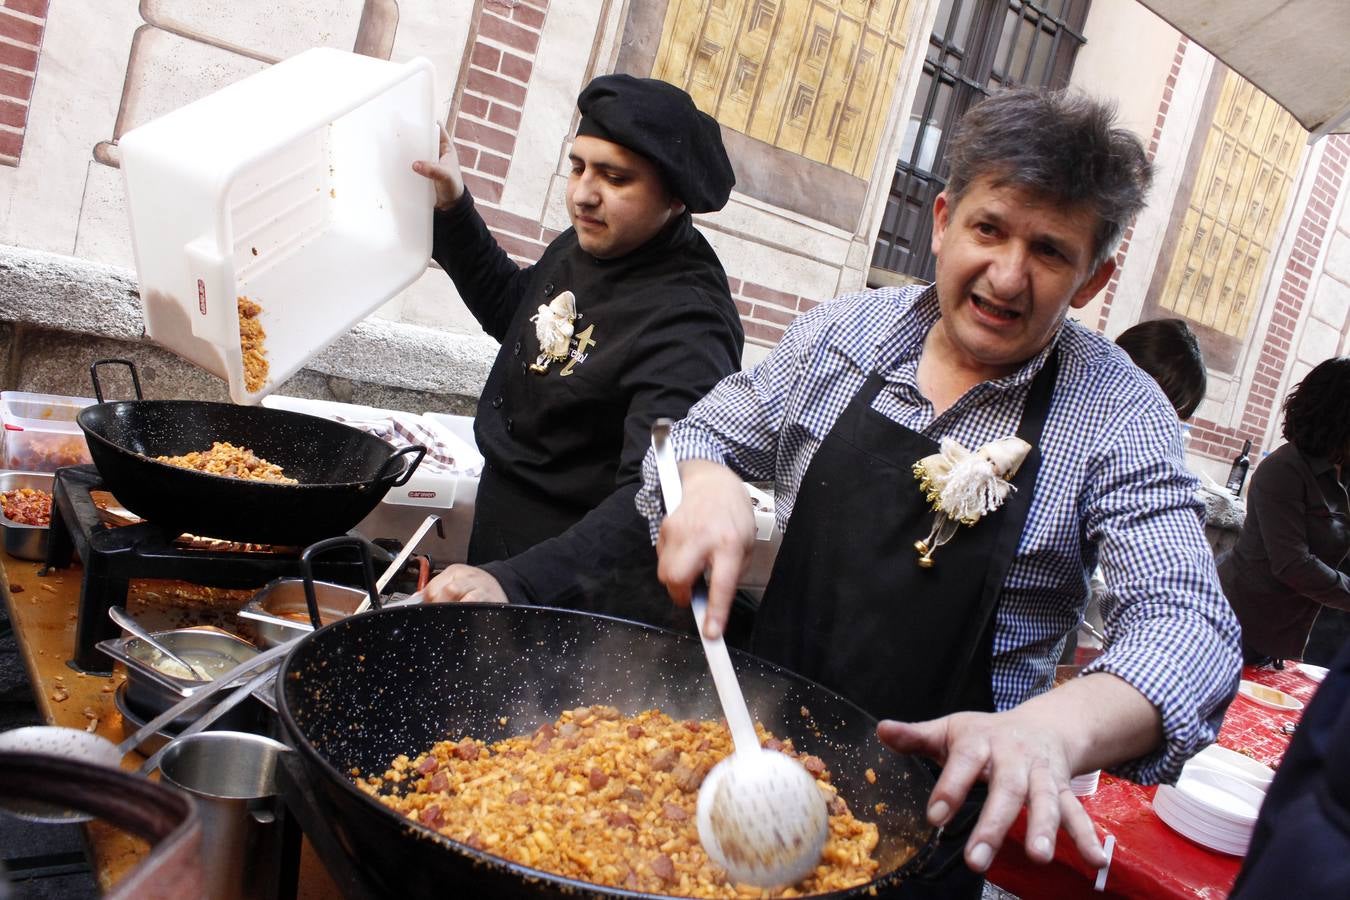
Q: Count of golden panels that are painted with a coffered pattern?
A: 2